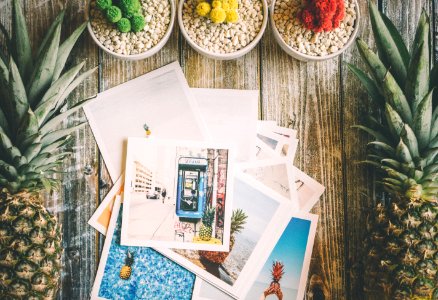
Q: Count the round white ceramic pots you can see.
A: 3